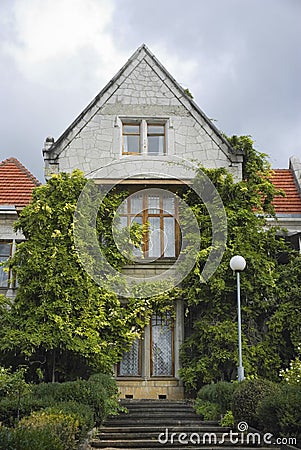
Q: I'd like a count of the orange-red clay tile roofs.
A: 2